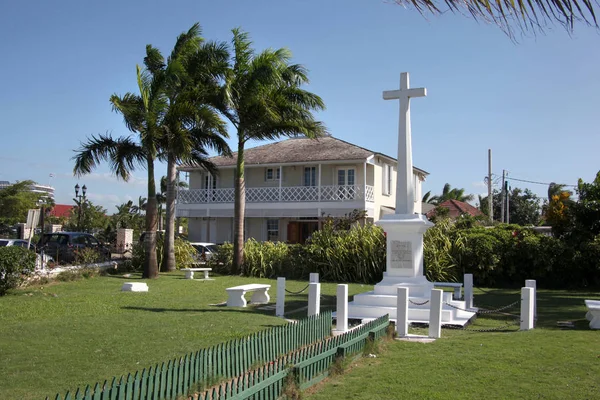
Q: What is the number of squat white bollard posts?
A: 9